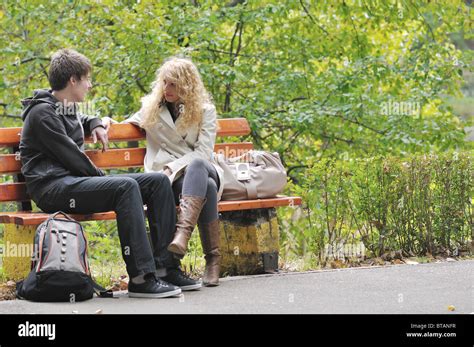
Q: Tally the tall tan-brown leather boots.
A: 2